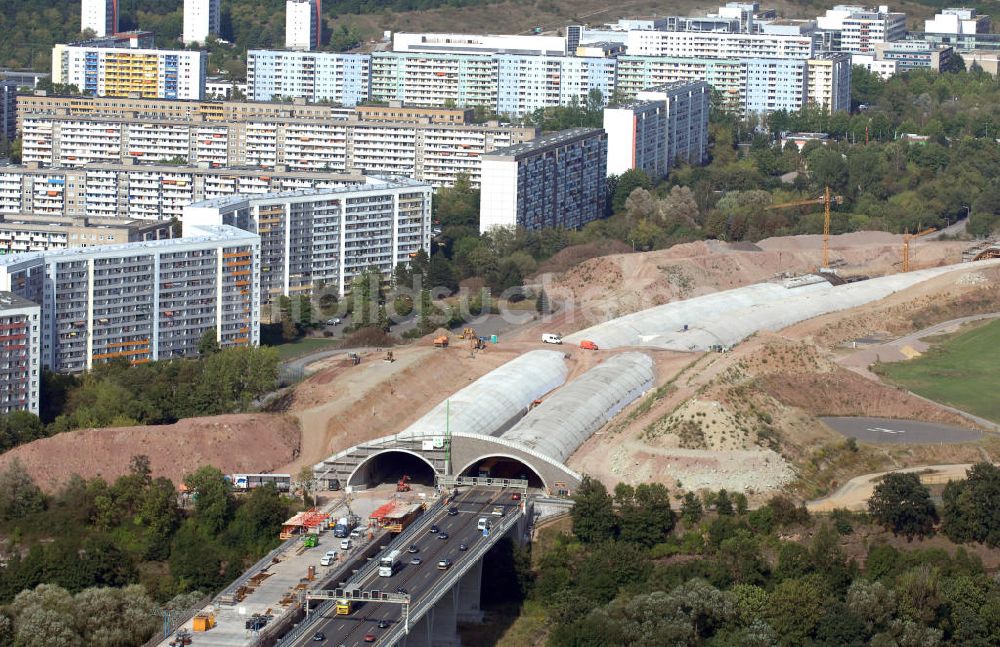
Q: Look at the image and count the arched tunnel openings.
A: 2